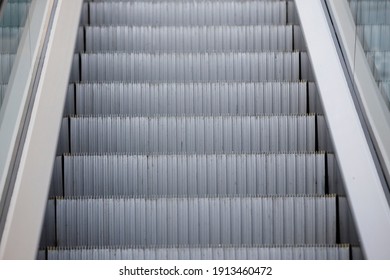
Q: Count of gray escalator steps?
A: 8